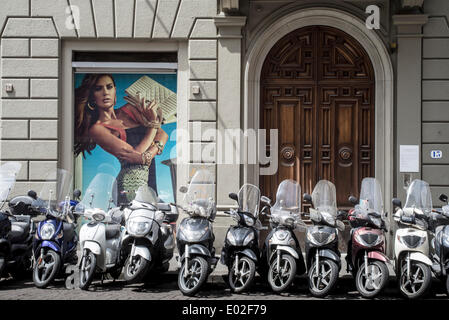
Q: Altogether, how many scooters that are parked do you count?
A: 11